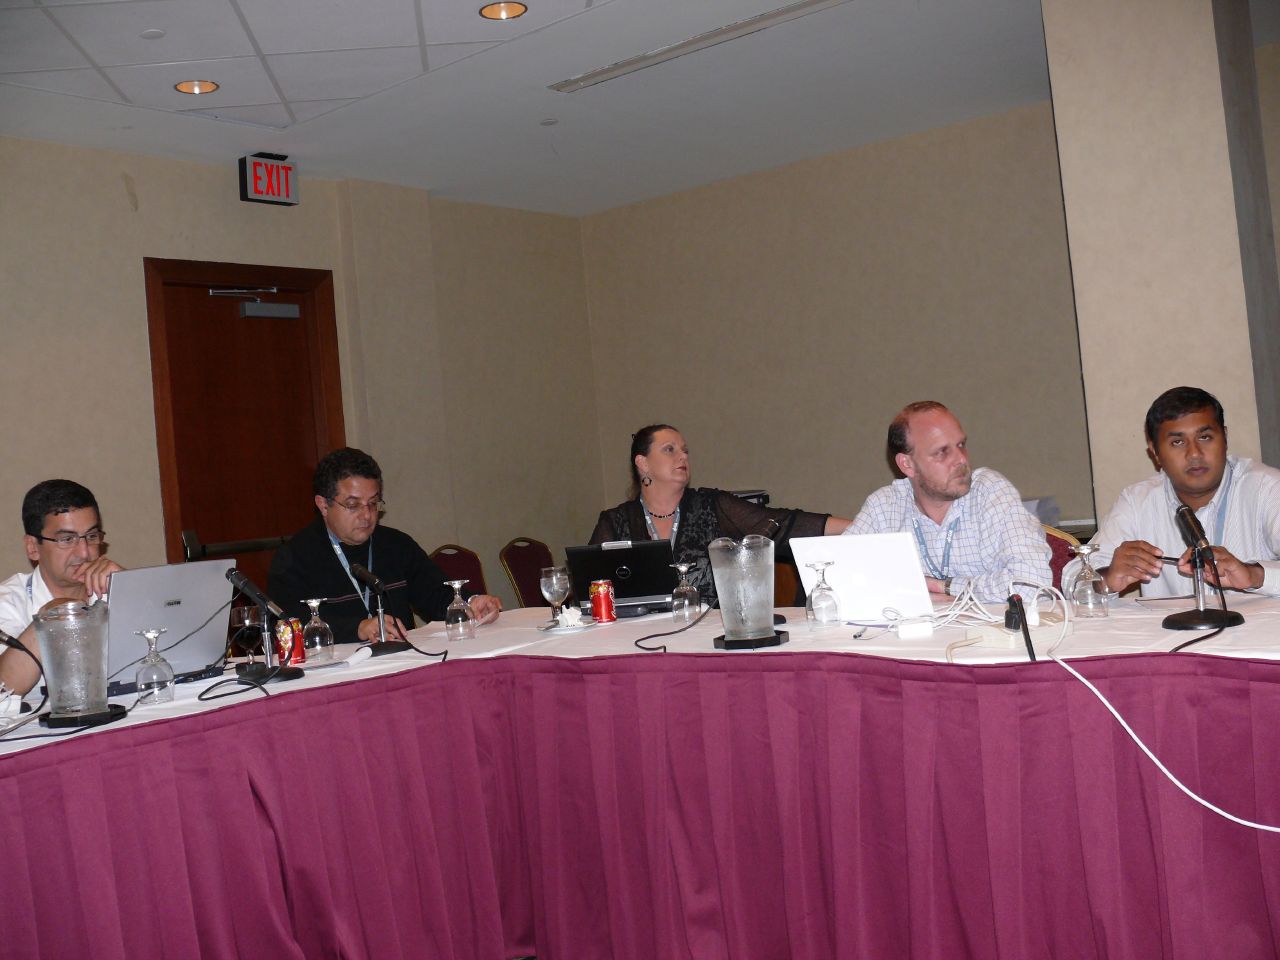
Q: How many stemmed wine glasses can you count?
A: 8